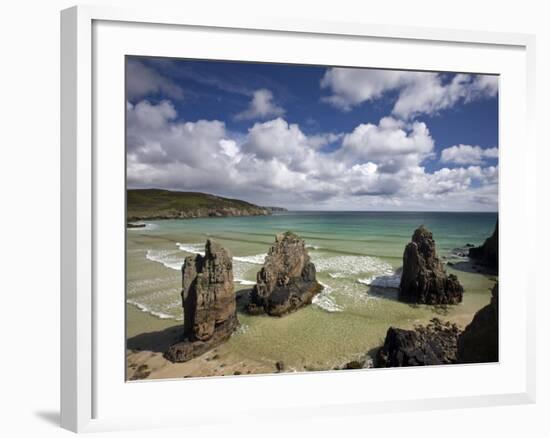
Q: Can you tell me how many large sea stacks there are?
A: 3